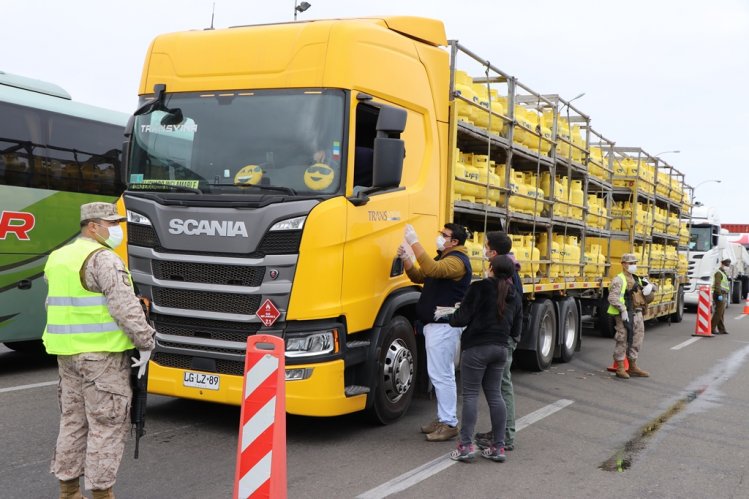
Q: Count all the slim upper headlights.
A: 2